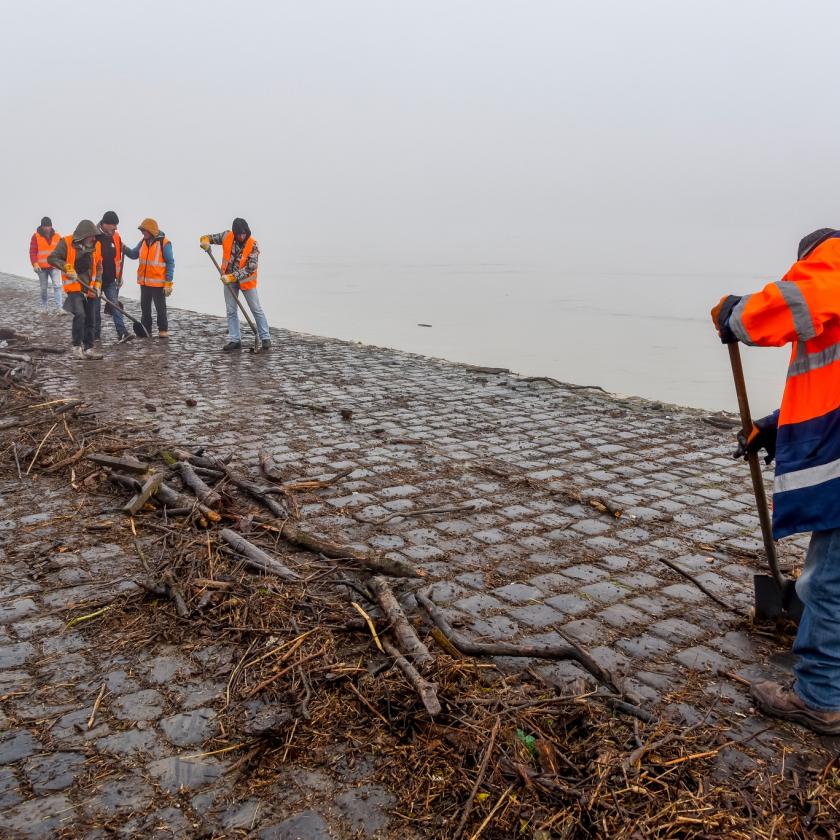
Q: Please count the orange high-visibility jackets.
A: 6